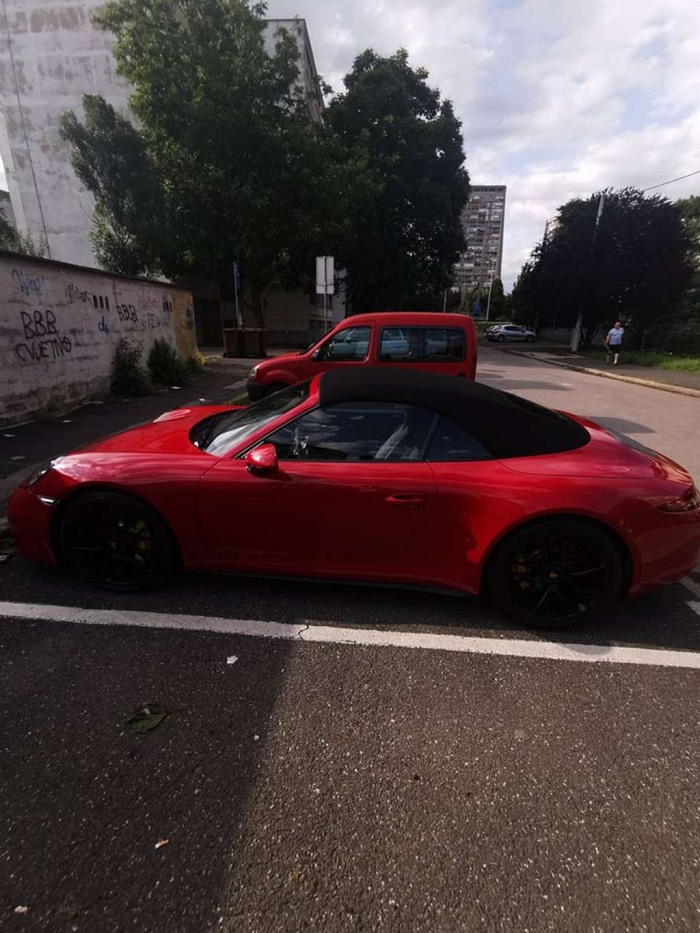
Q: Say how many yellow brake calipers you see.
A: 2